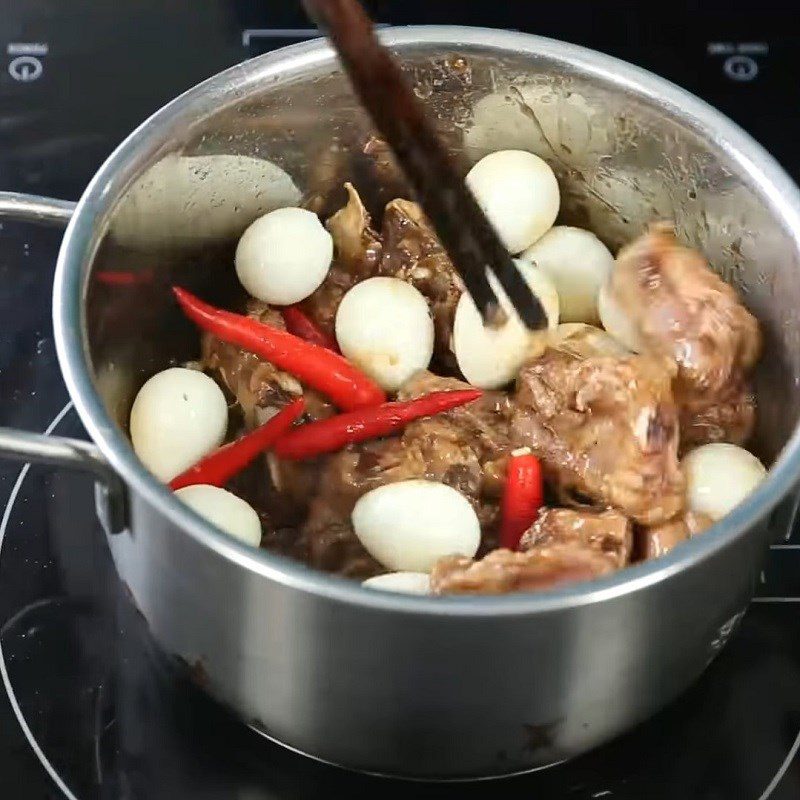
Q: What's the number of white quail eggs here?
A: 11